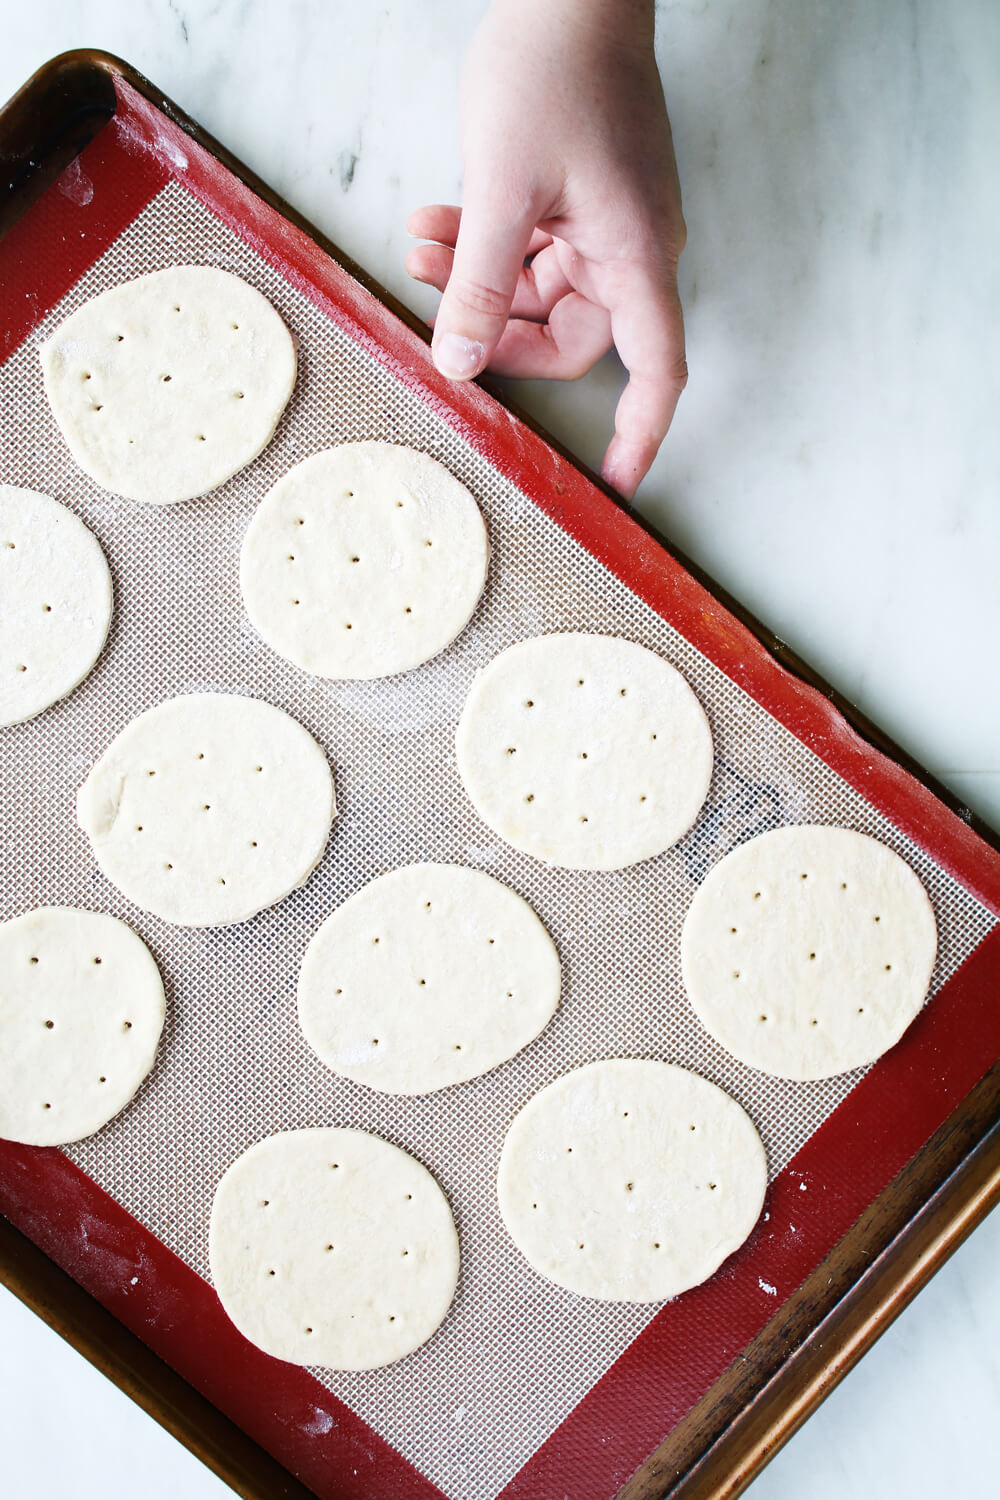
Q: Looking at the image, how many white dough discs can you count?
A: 10